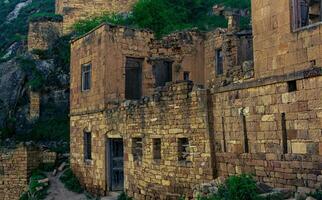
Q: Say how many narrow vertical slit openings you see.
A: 3